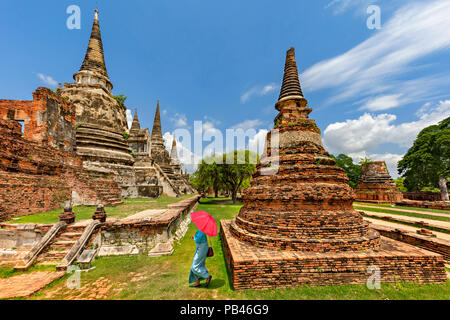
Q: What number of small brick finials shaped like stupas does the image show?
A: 2